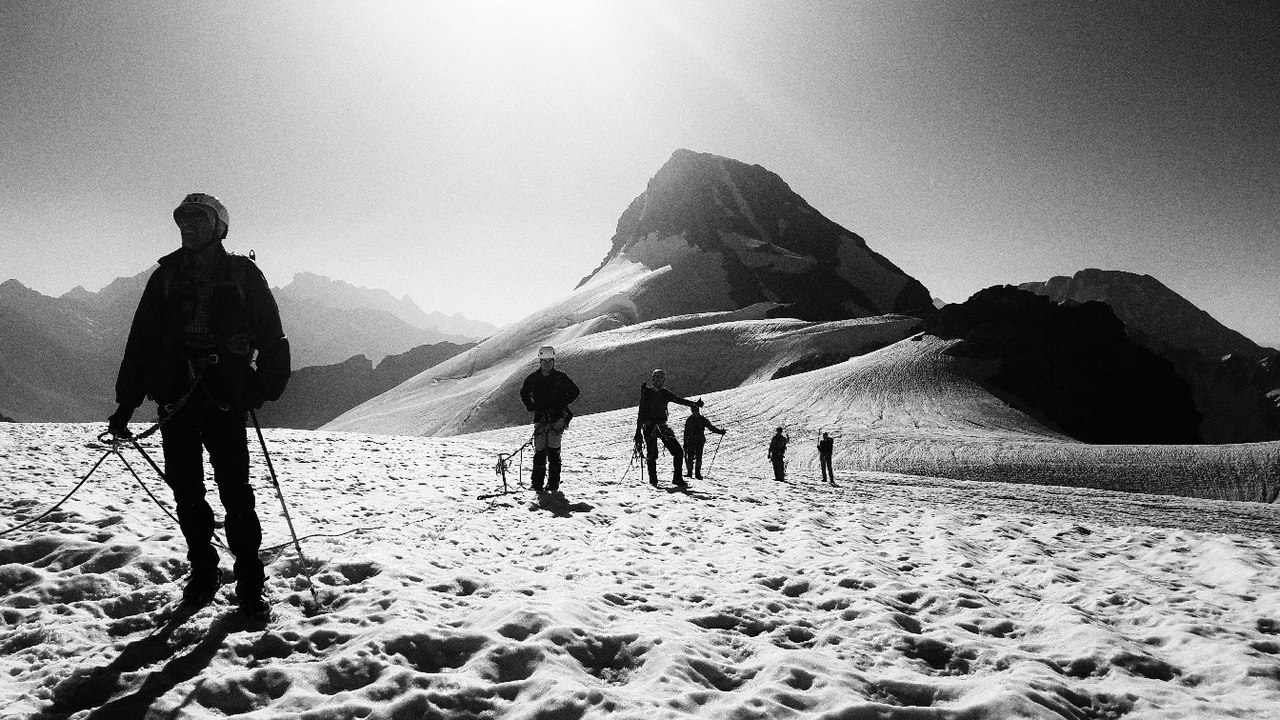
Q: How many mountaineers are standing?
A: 6